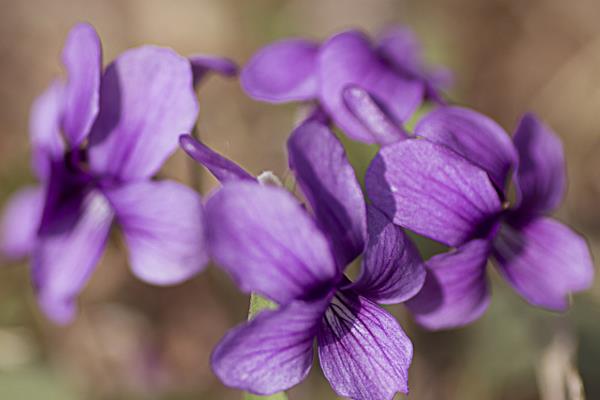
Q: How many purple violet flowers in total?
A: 4